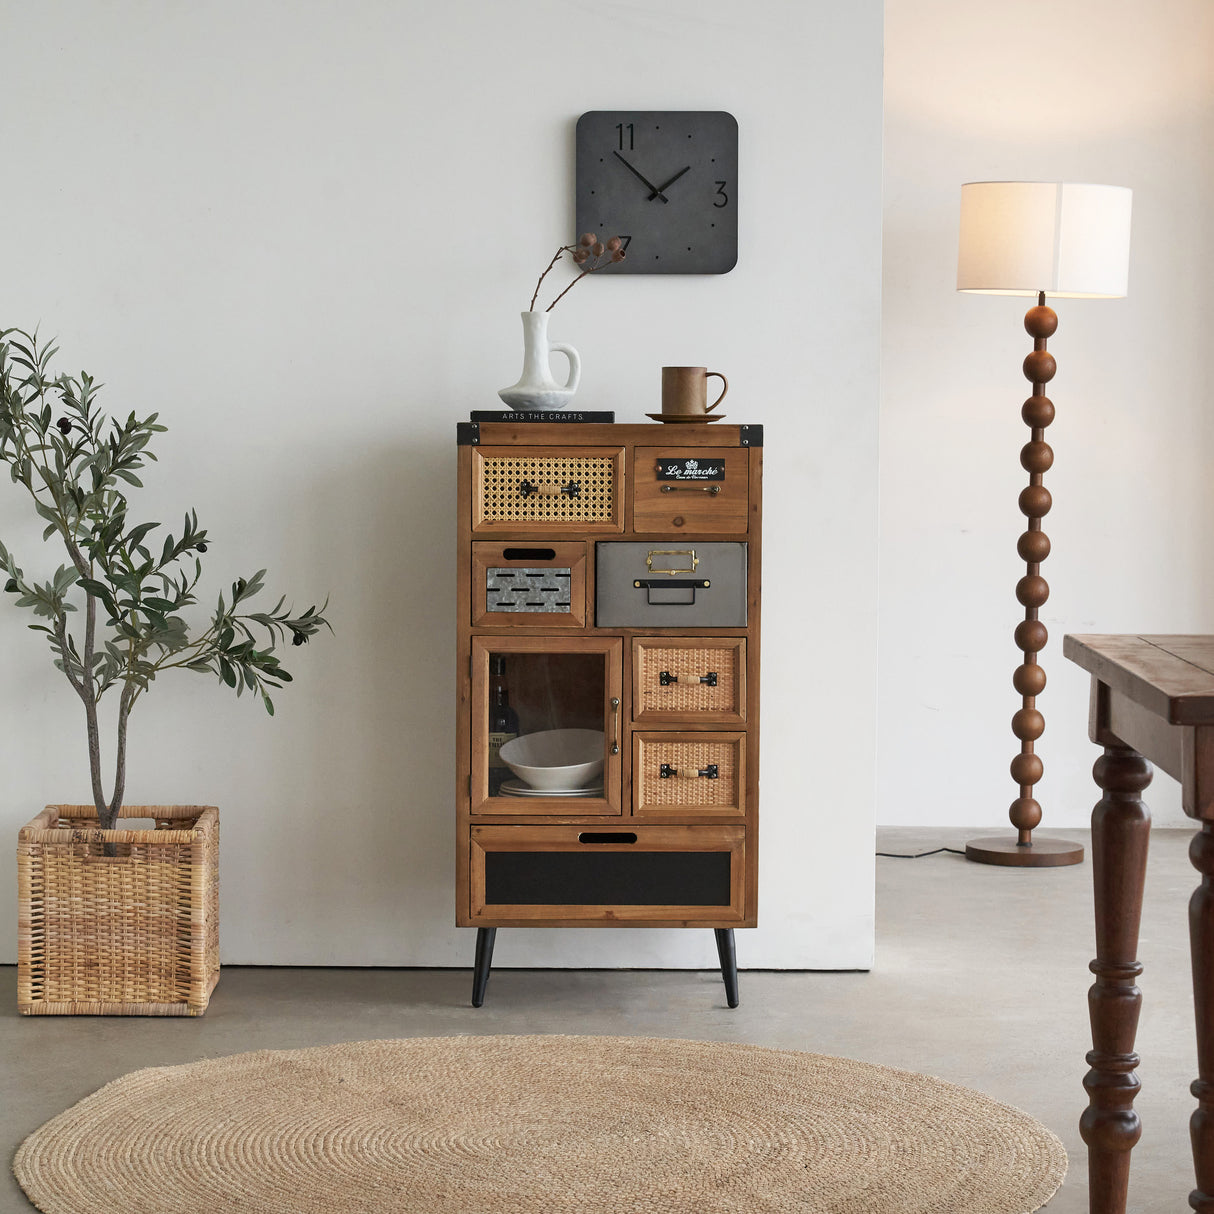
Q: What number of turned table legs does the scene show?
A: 2